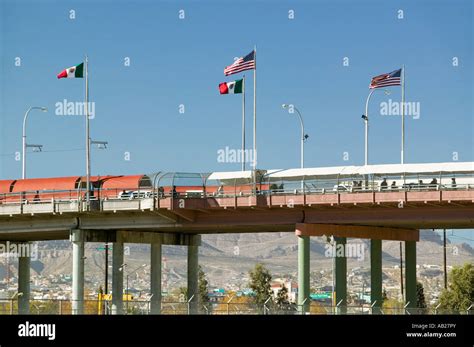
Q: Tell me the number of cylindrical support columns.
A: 9